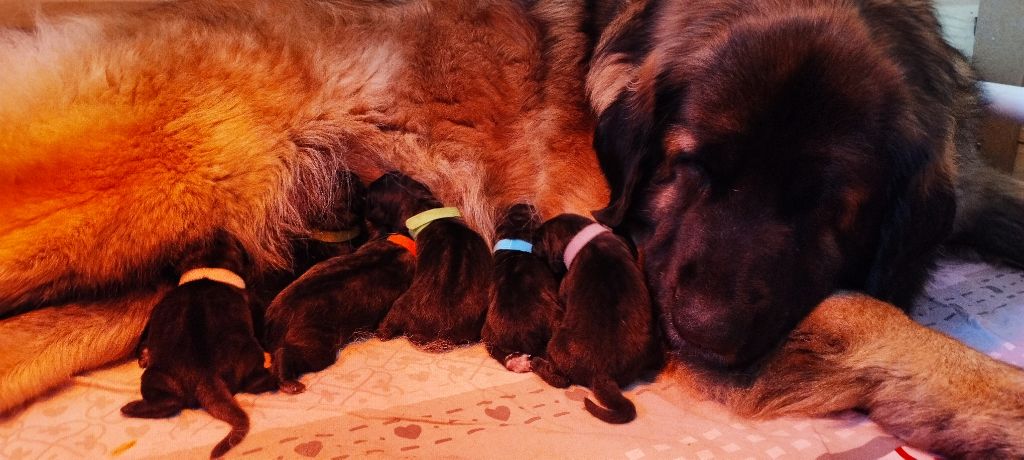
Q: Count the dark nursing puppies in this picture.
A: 6